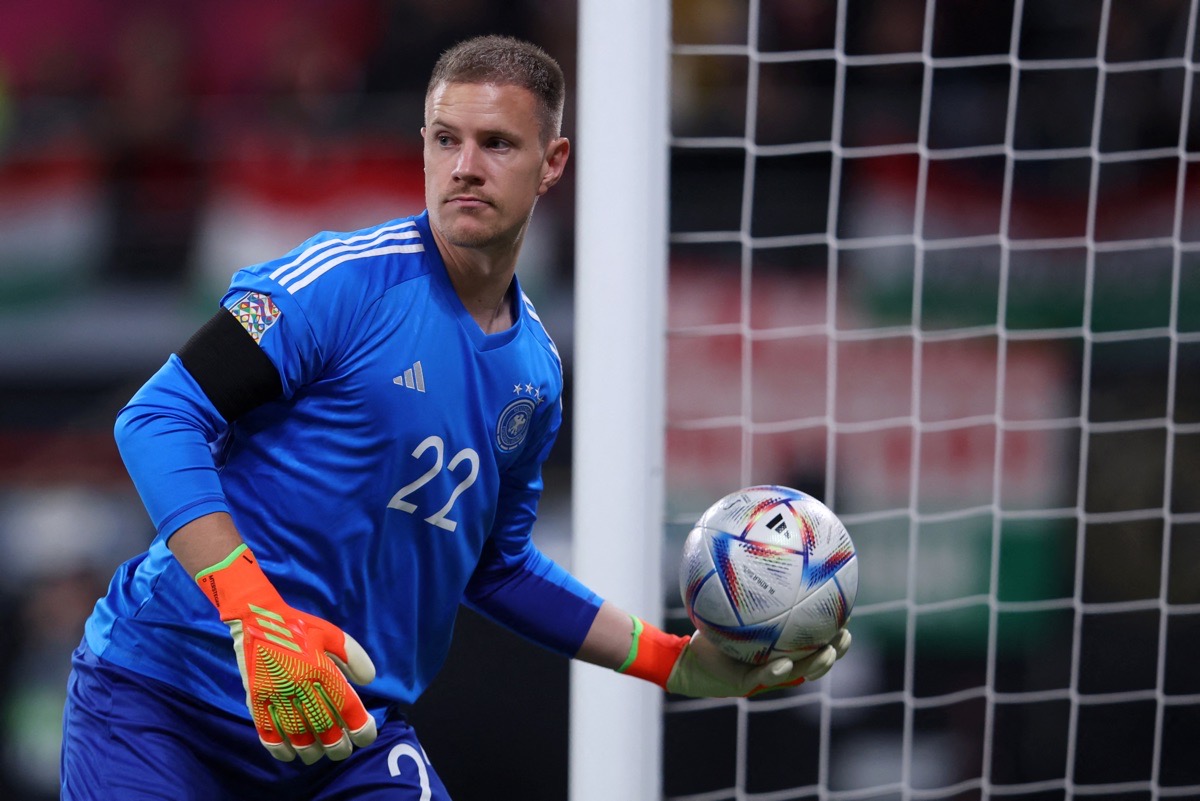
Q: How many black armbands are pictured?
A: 1